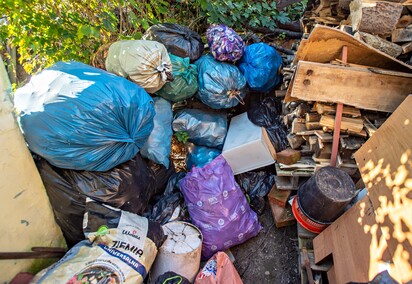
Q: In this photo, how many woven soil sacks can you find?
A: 1